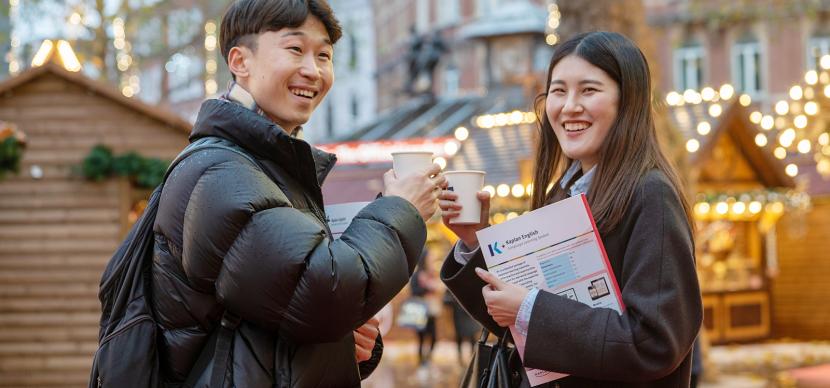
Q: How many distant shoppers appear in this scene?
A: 2